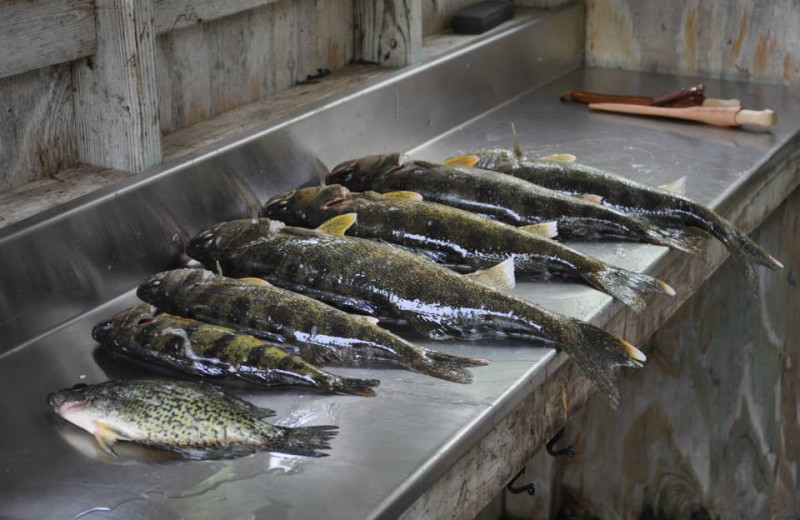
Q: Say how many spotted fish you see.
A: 1